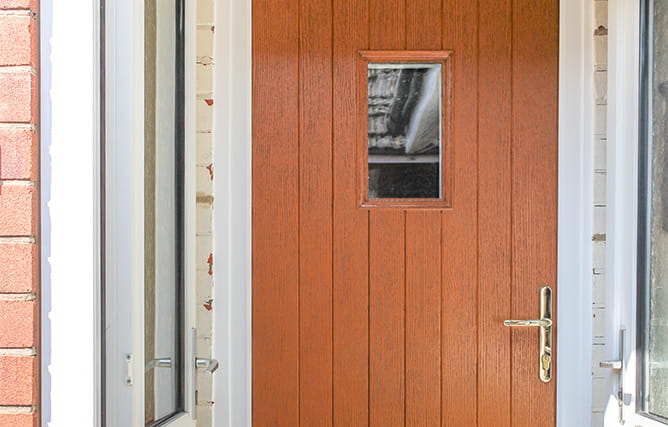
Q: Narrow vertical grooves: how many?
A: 7